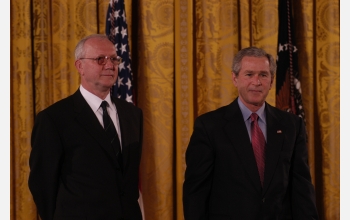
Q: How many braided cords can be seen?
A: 2